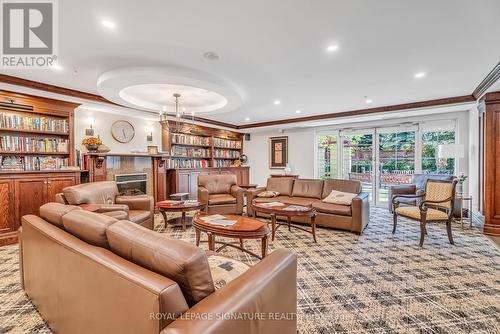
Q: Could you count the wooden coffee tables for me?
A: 3